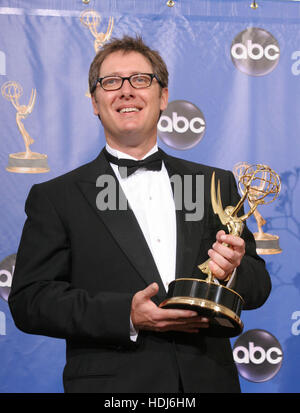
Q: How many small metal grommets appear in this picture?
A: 3